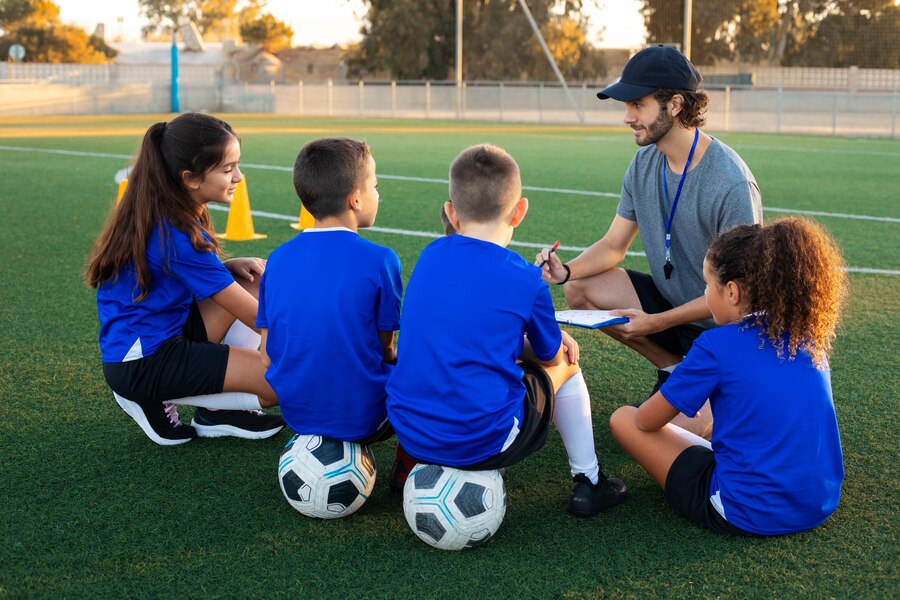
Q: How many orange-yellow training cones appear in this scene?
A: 3